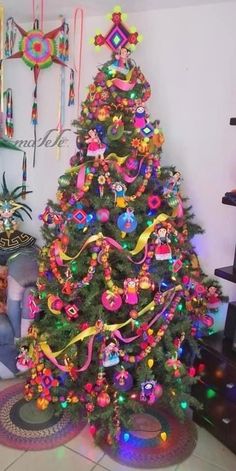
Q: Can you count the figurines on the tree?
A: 11